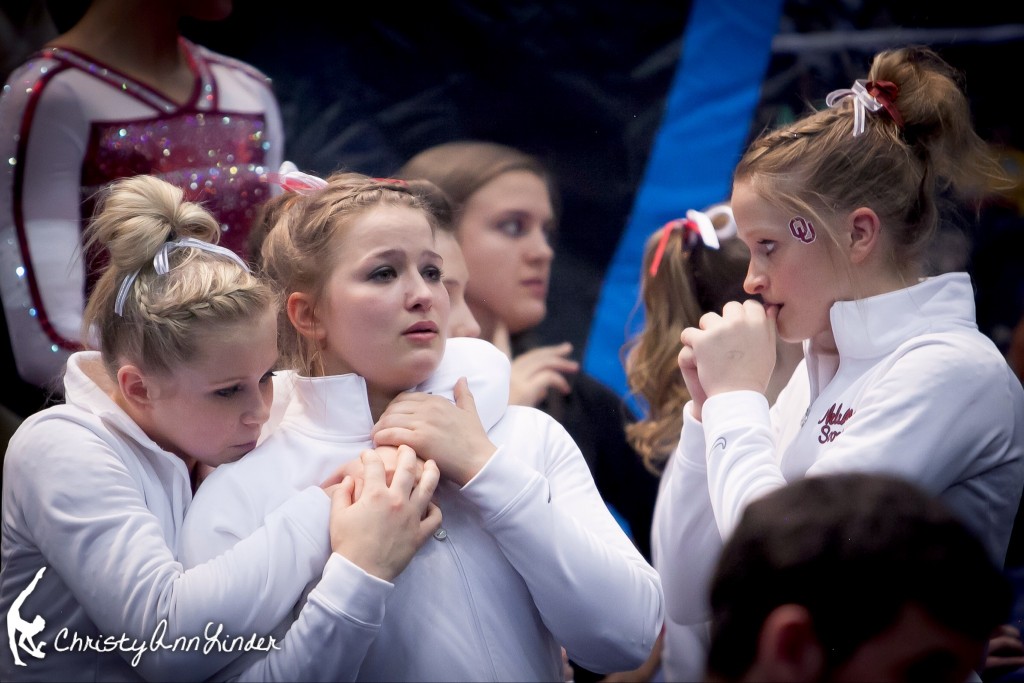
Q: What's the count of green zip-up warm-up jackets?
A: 0